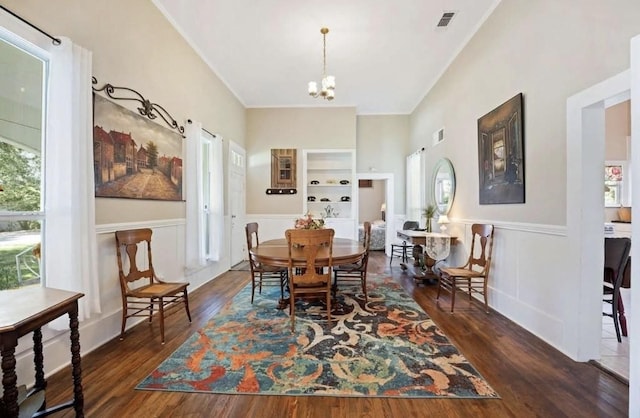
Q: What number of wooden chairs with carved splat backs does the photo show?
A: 5